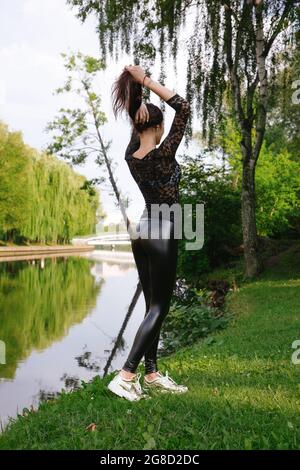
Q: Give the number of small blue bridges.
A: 0